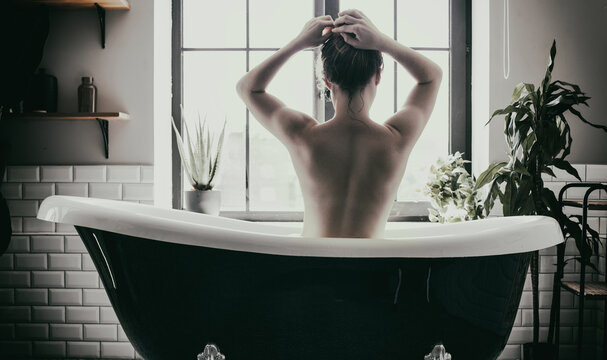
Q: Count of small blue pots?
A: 0